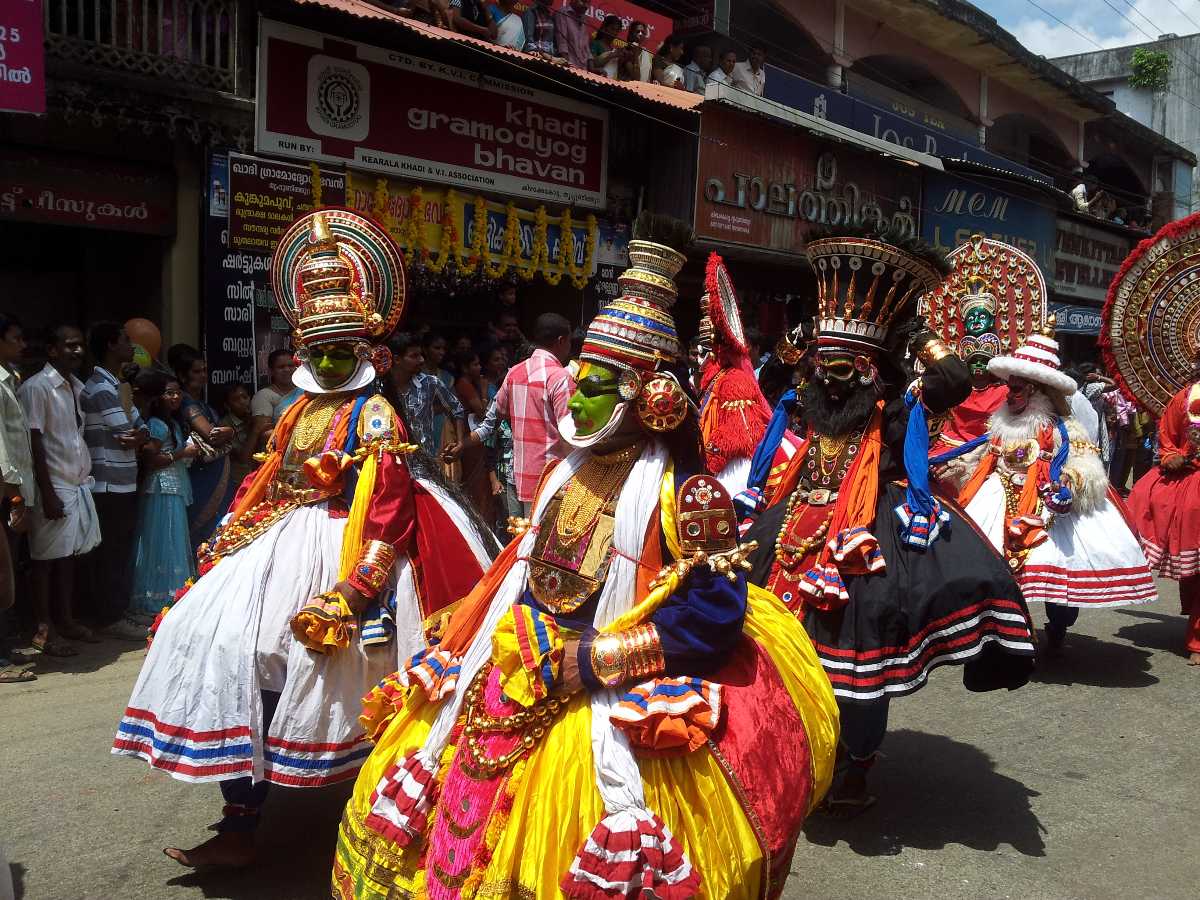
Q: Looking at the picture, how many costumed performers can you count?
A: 7